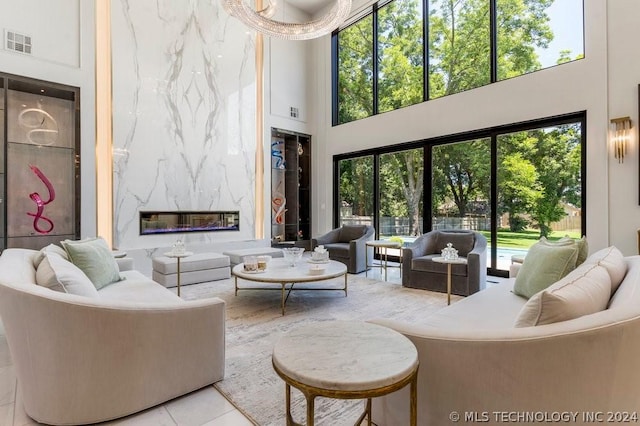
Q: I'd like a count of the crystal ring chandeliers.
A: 1